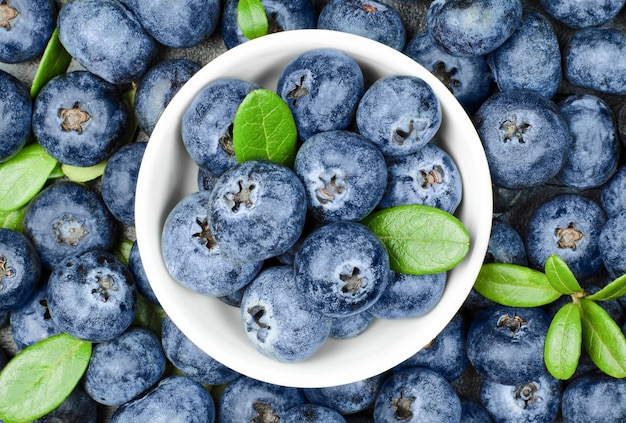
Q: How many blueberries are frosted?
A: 0